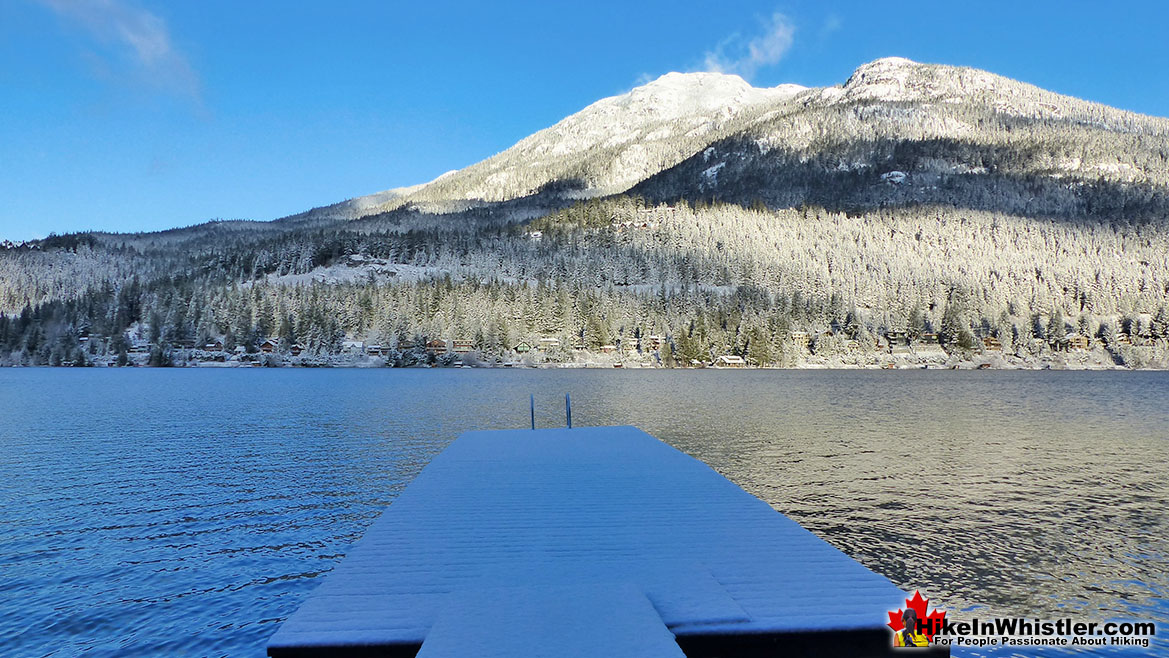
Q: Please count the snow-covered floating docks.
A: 1